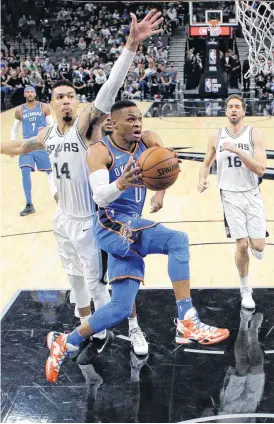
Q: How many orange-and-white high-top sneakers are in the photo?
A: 2